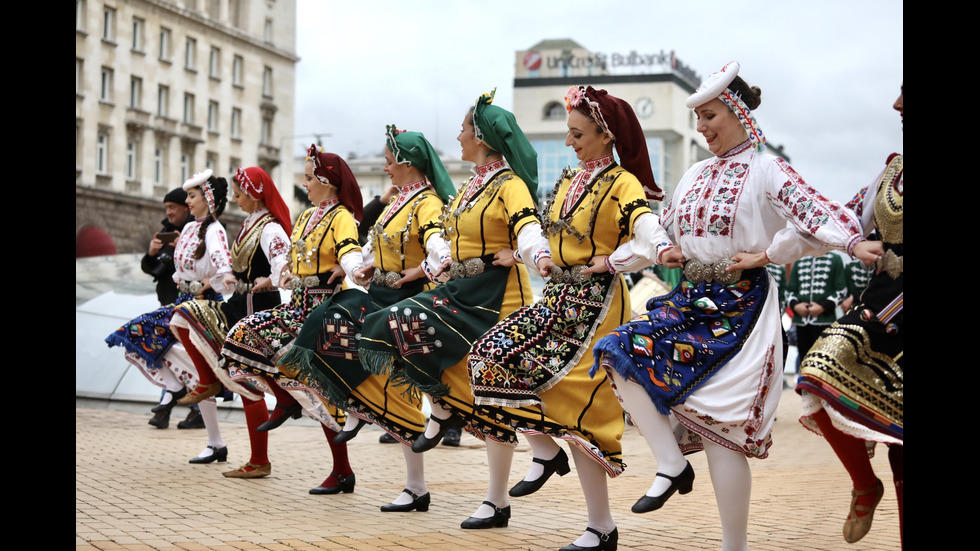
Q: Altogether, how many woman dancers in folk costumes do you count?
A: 8